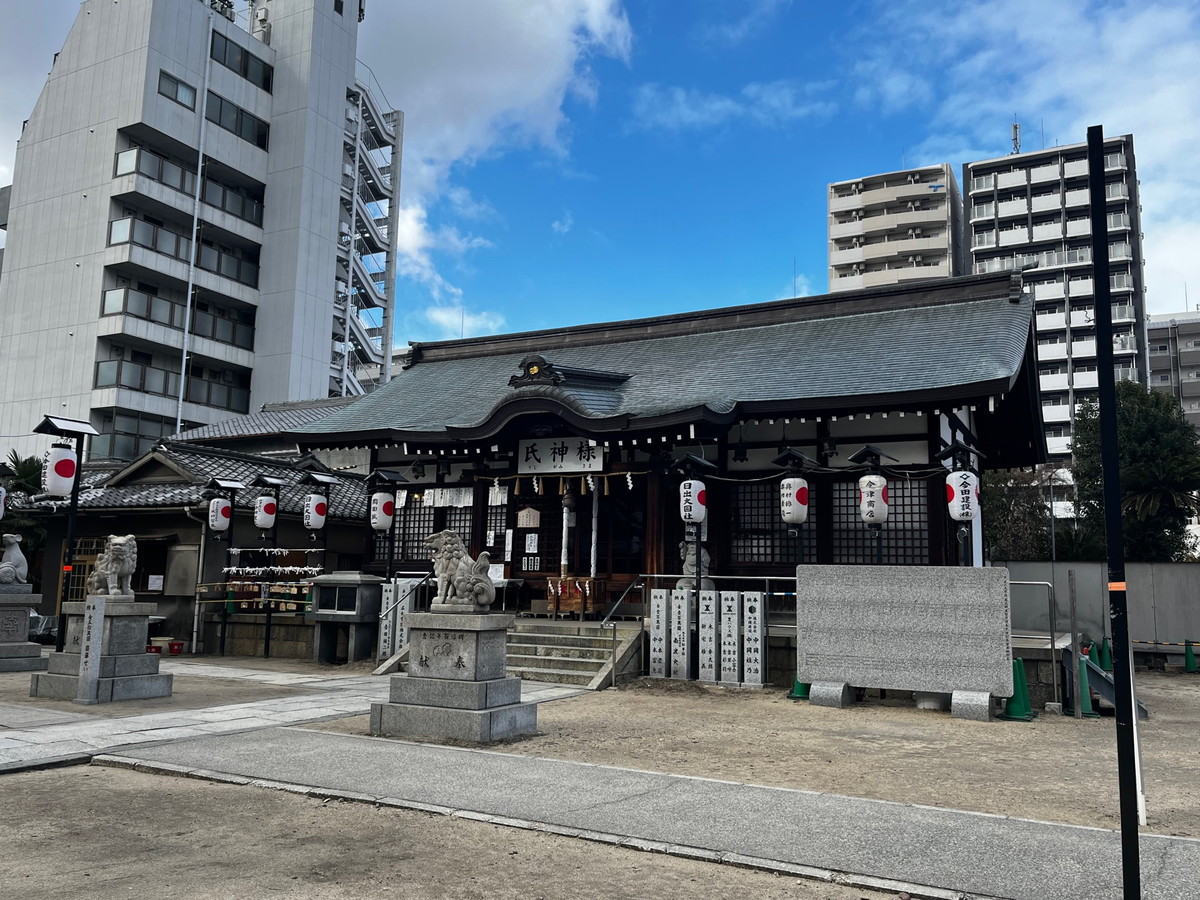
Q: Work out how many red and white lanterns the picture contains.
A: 10